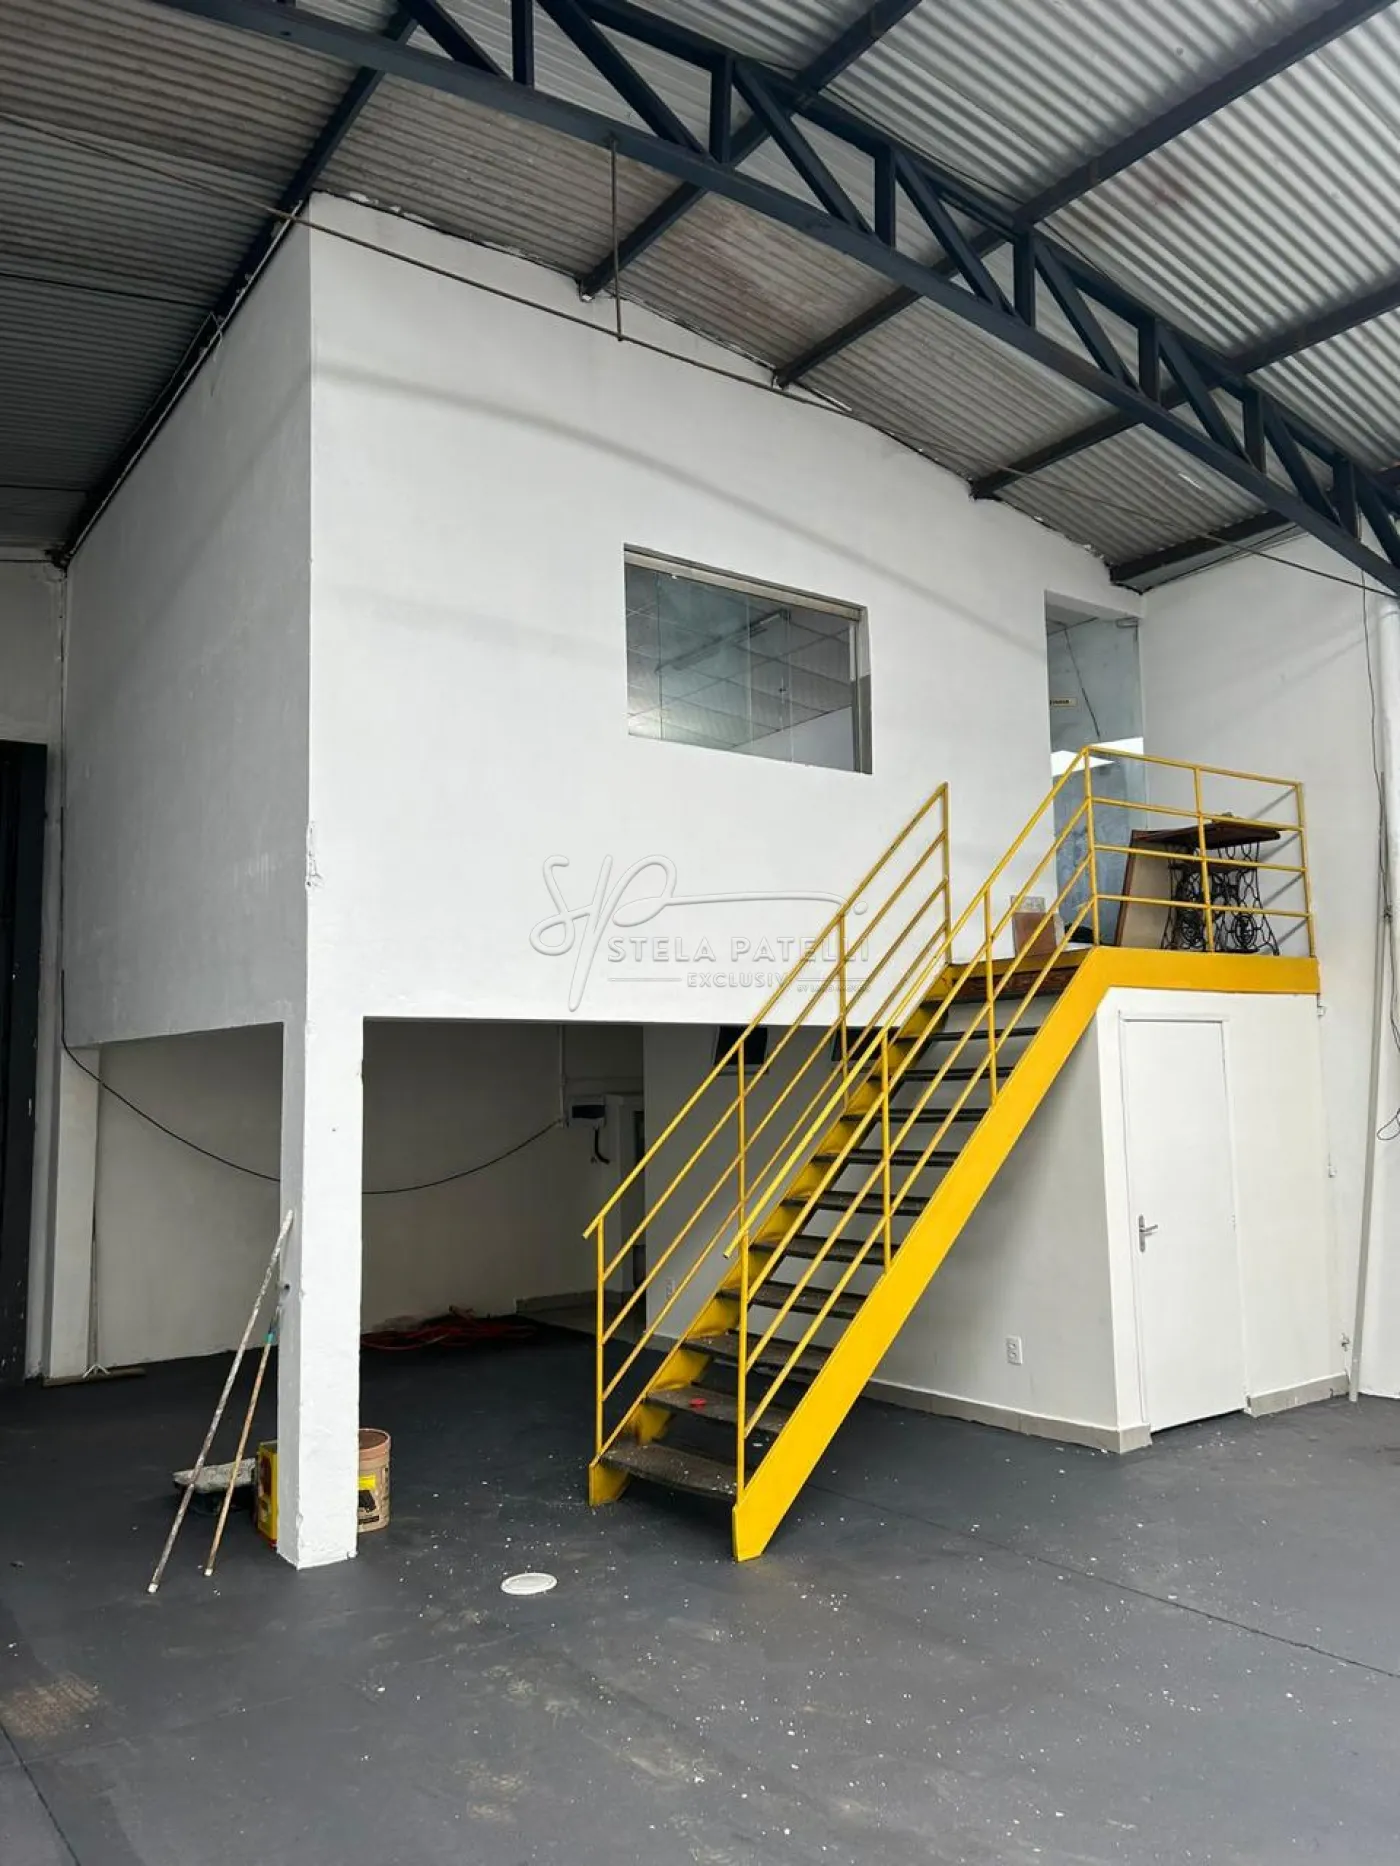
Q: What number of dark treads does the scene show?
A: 11